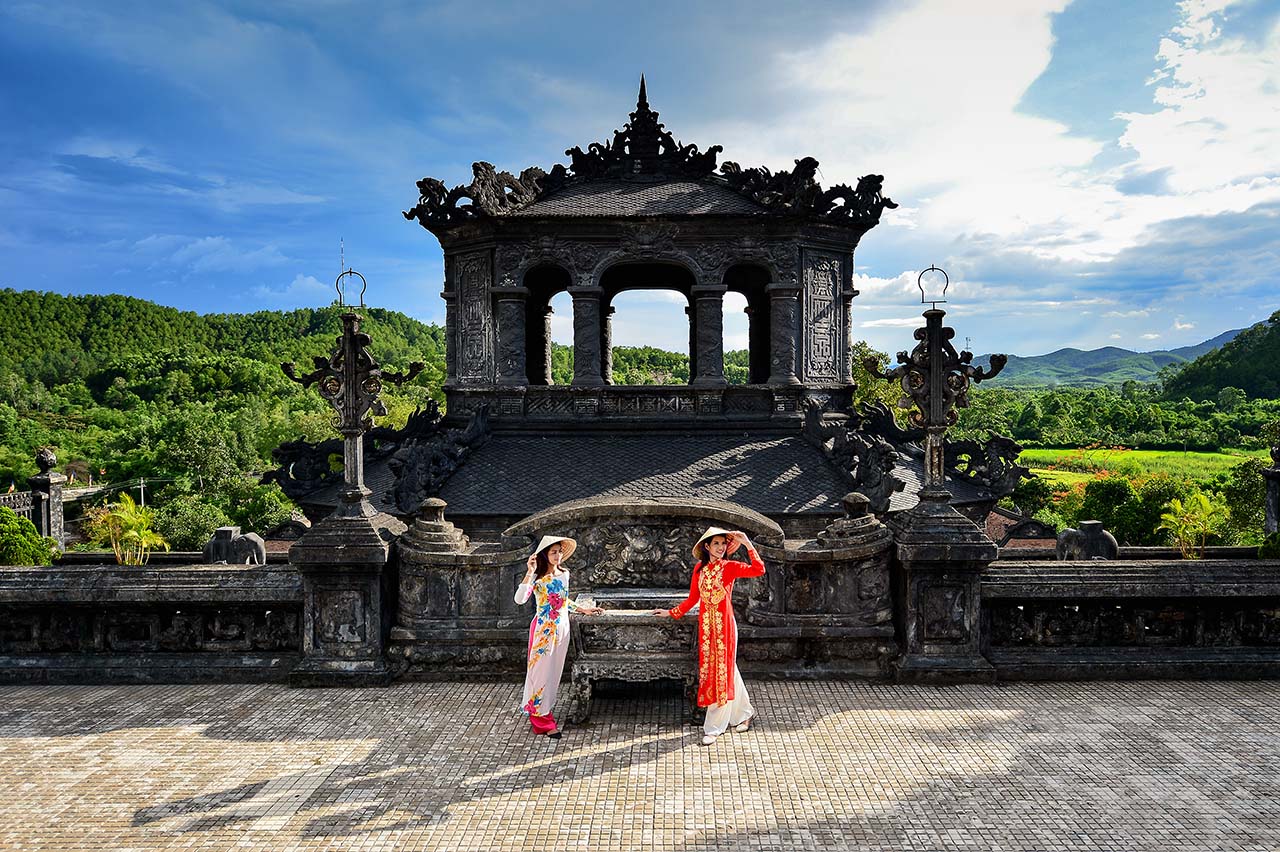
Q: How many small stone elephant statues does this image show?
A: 2